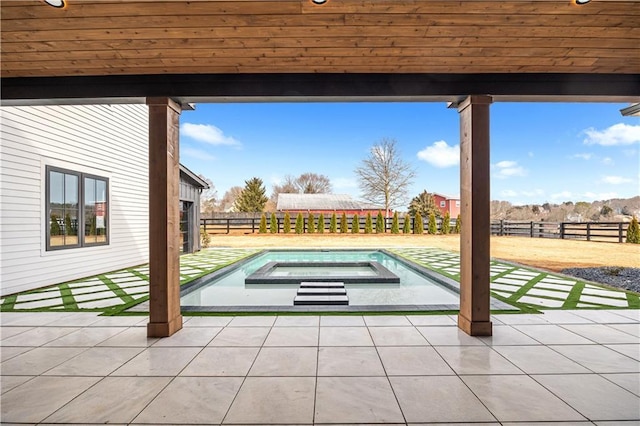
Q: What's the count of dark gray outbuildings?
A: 1